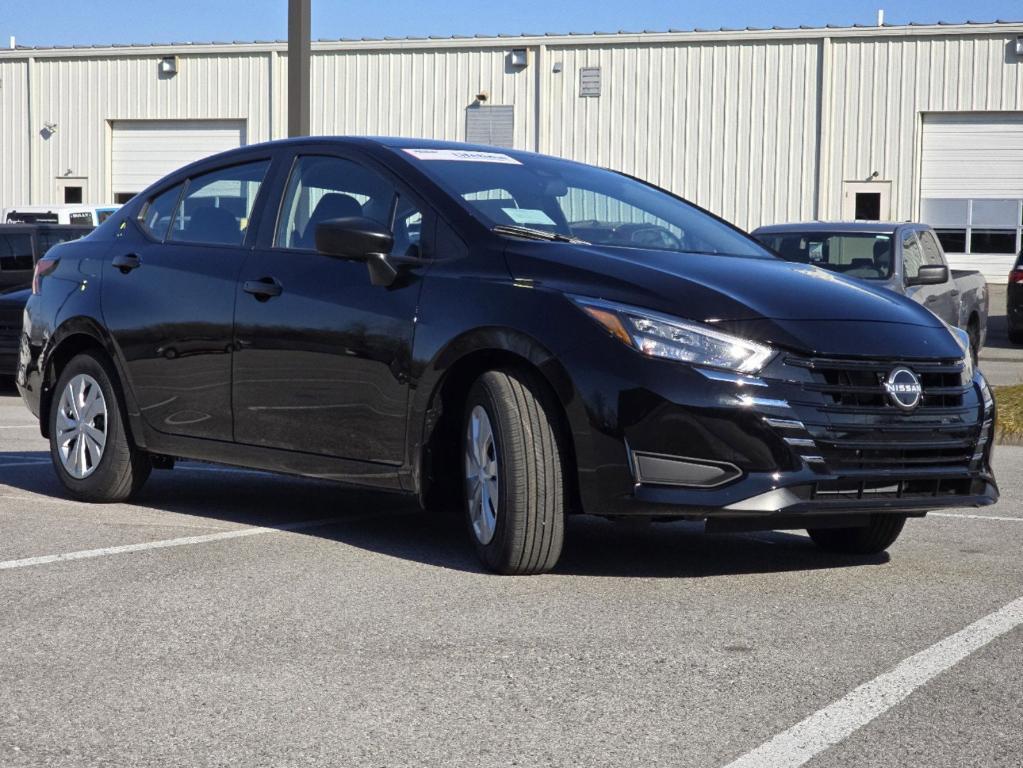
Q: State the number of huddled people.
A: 0